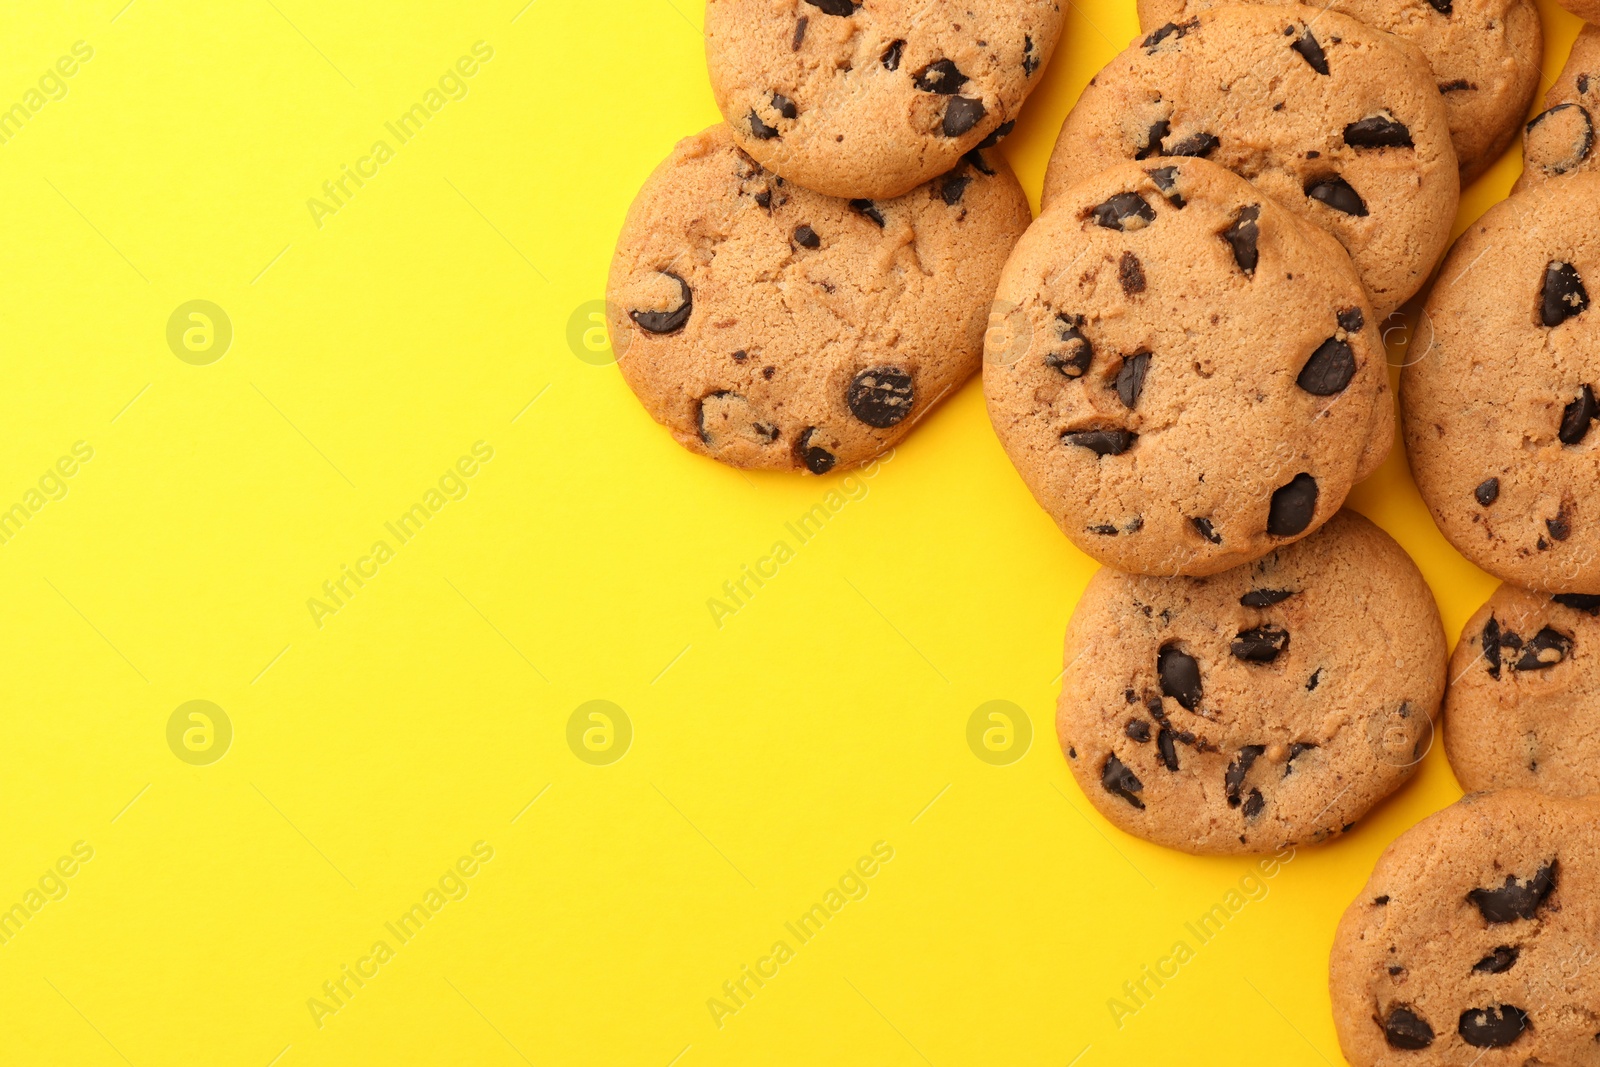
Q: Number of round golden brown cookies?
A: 11